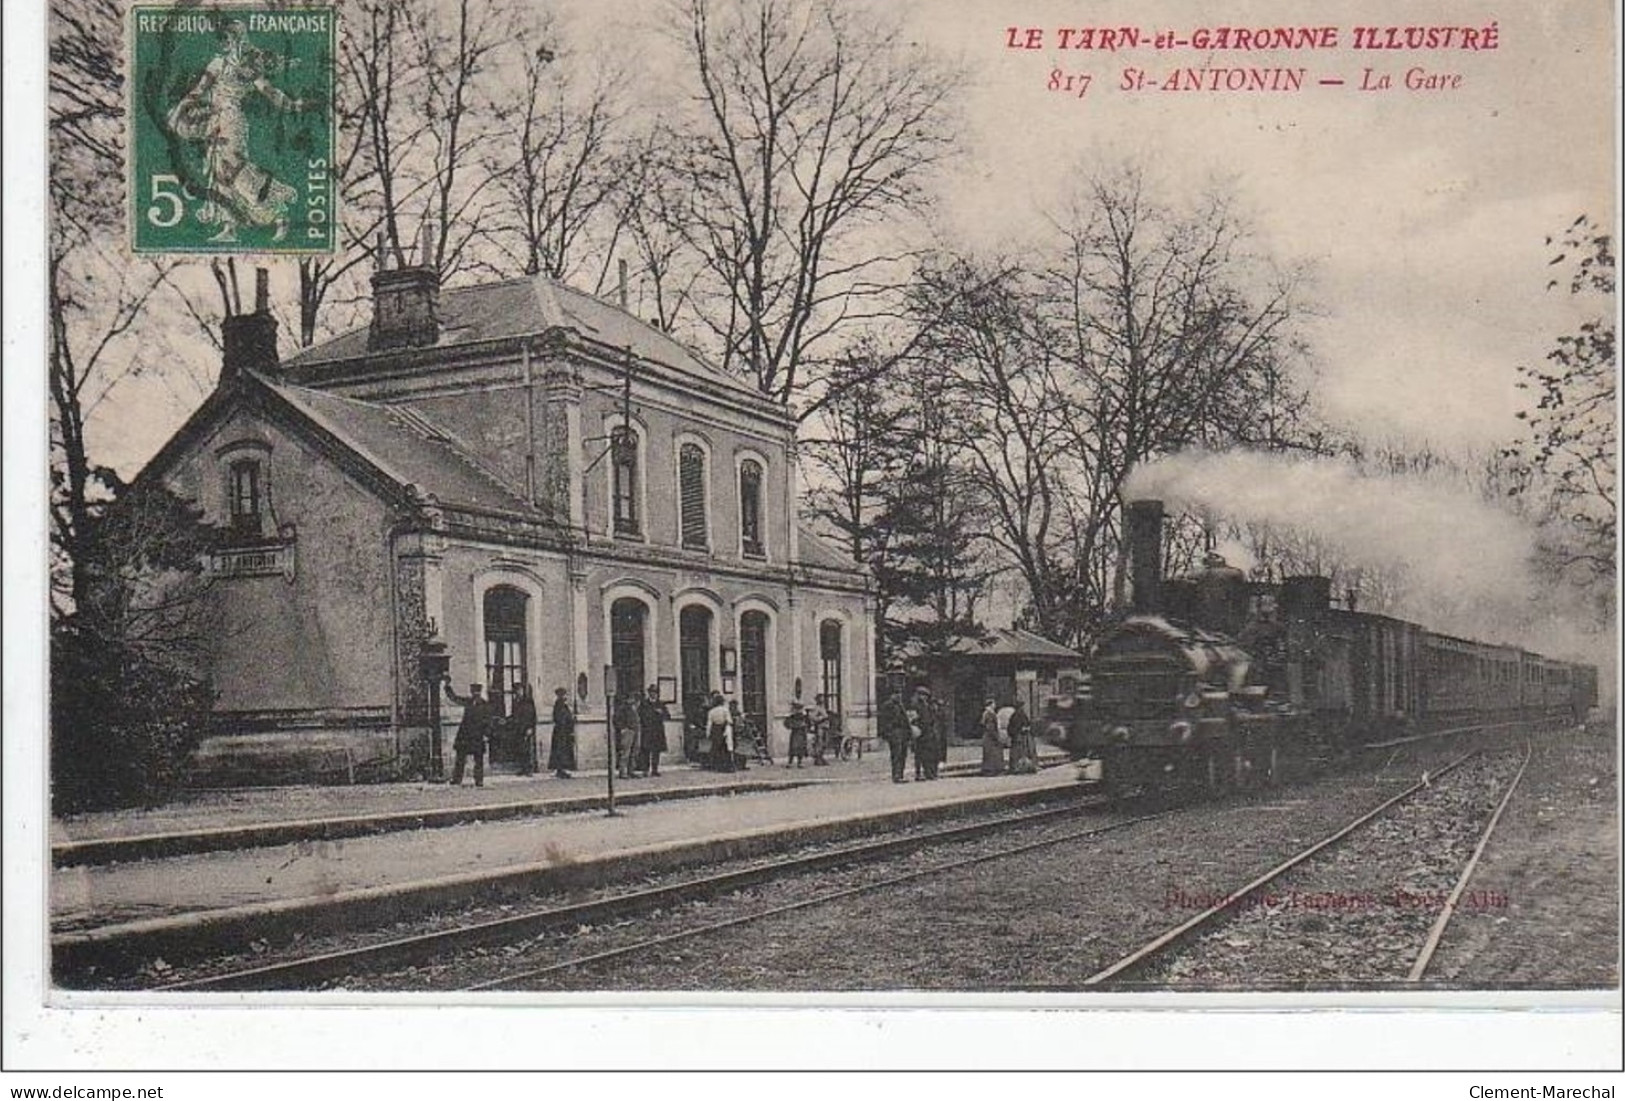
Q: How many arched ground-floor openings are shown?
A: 5